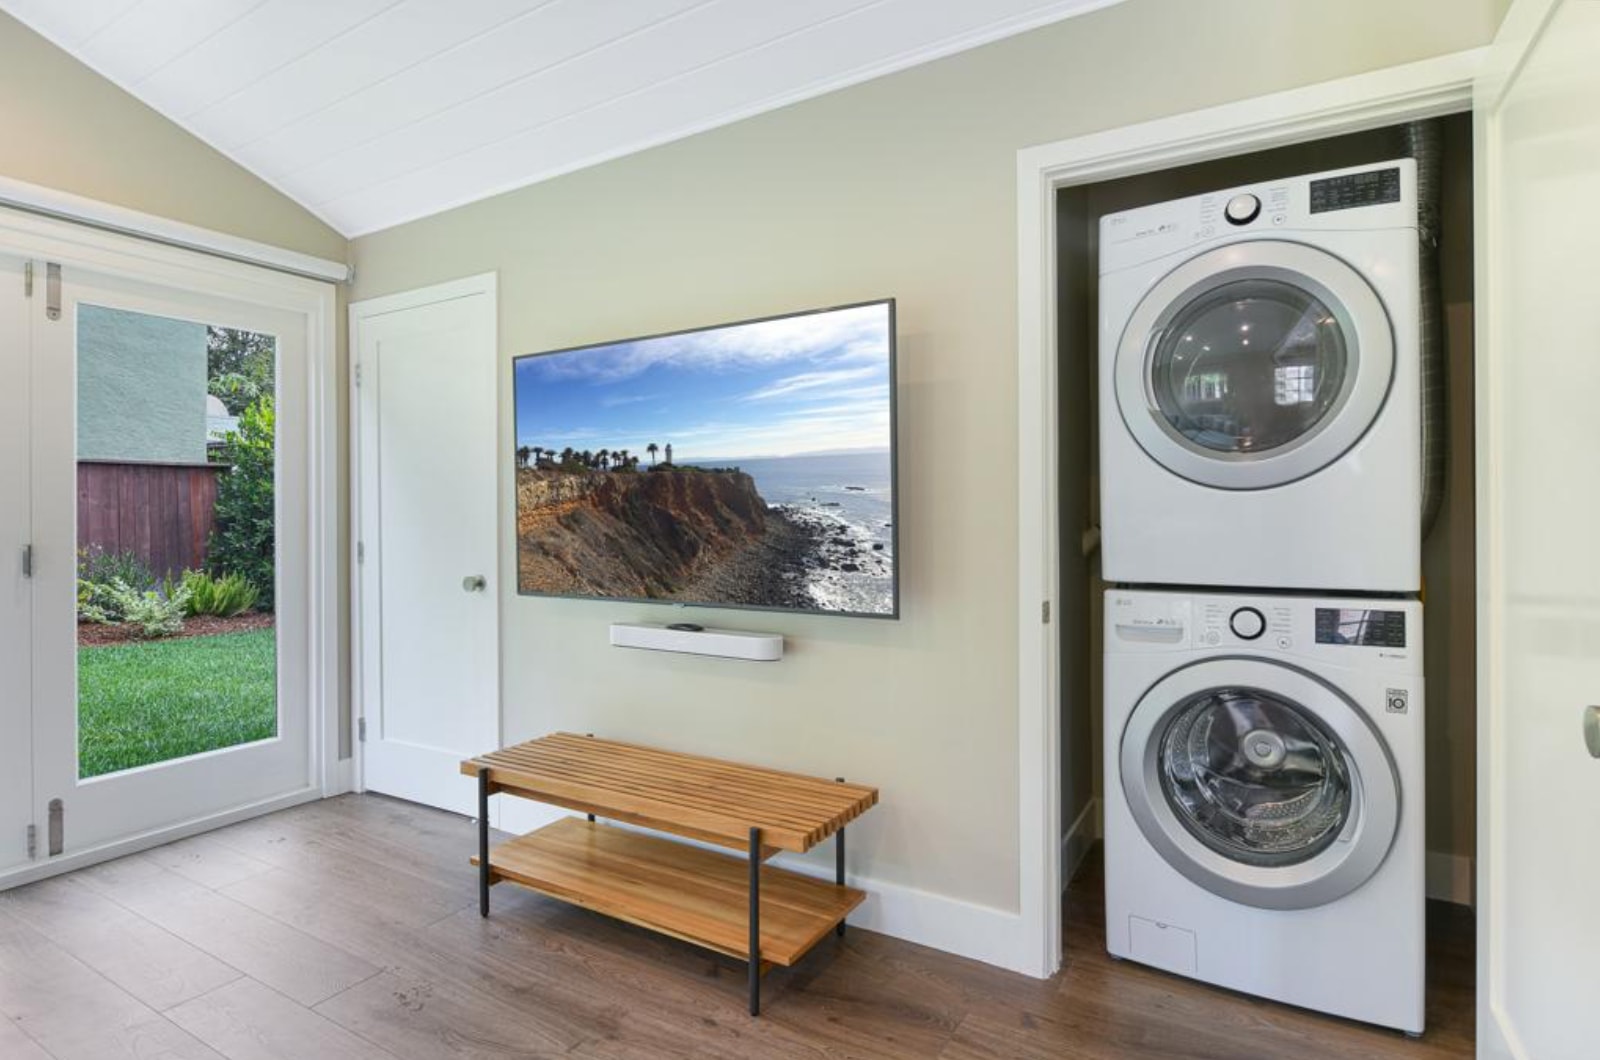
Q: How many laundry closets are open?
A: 1